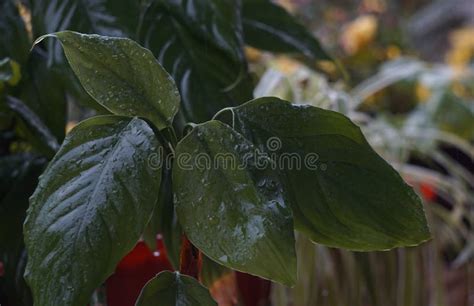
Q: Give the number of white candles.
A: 0